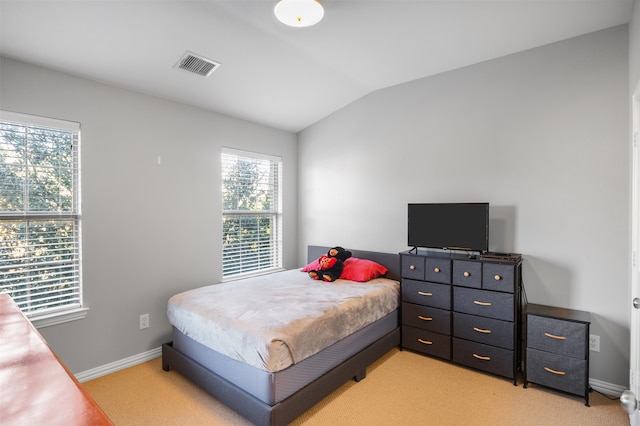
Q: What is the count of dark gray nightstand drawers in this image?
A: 2